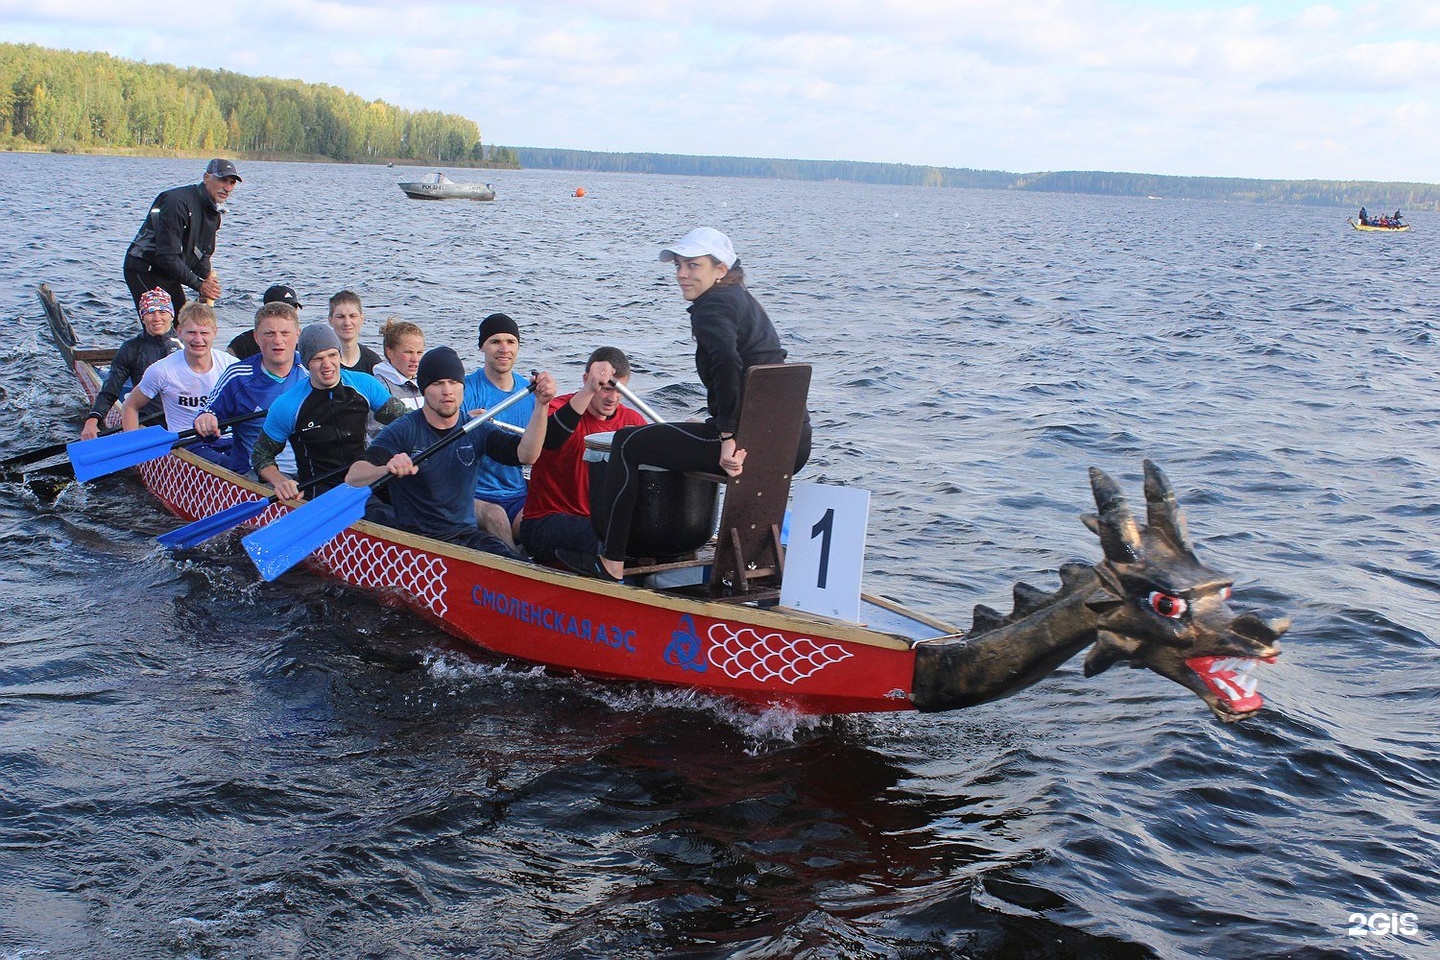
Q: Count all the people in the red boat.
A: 12